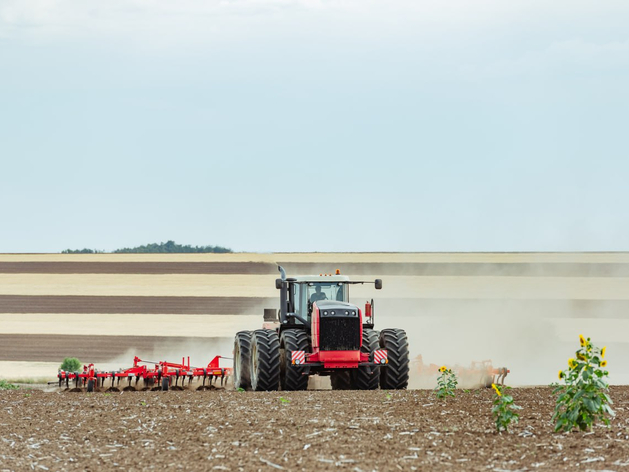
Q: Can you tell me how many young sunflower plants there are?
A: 3